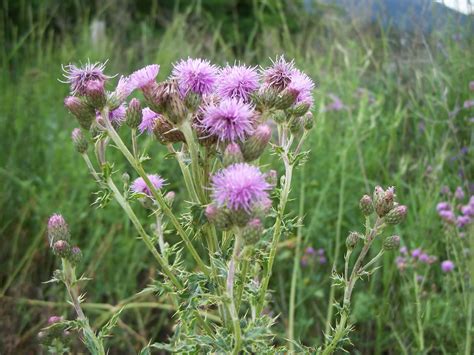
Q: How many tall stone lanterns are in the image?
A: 0